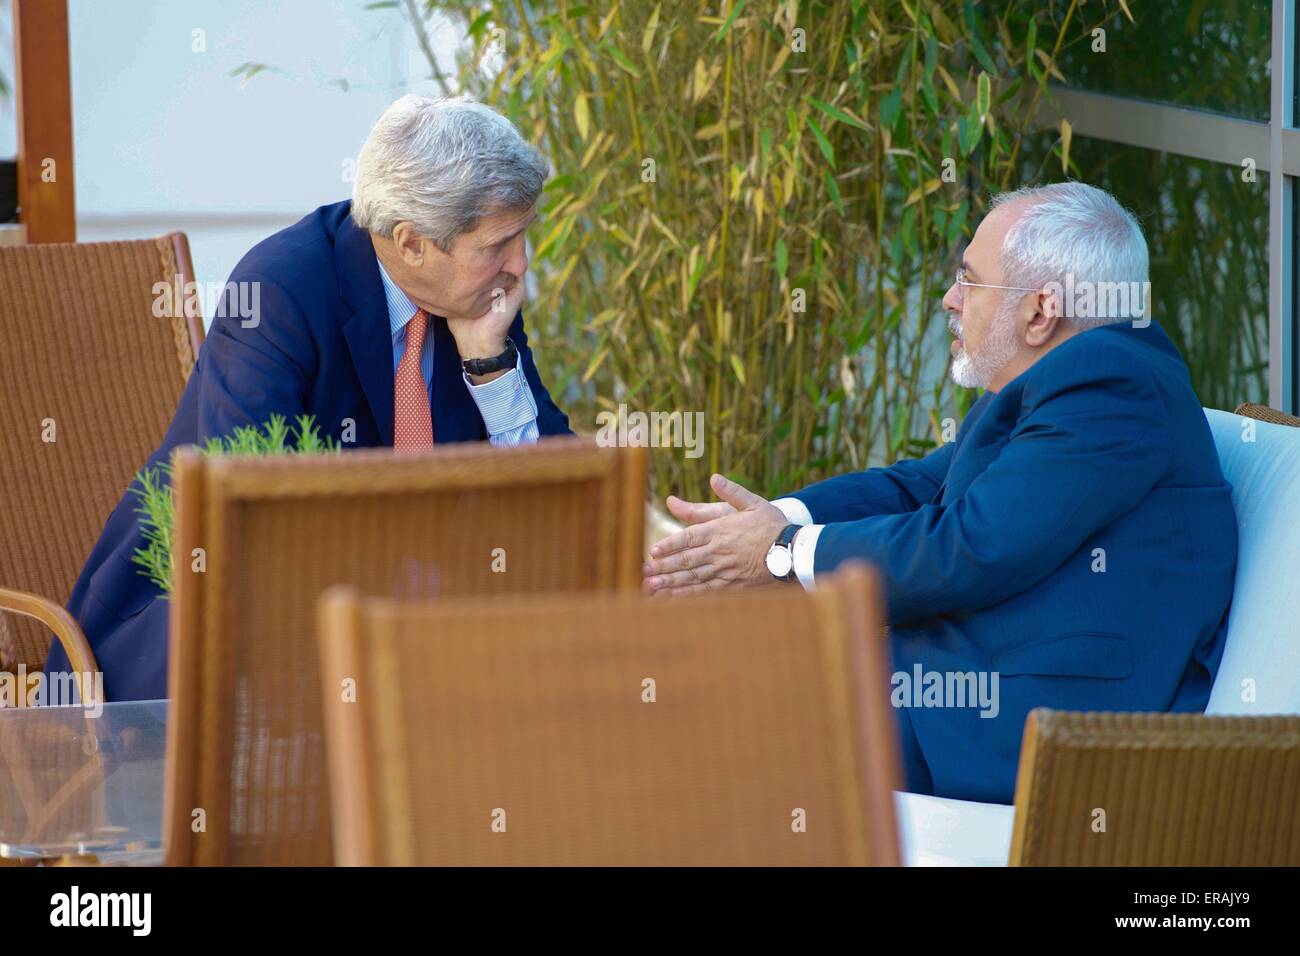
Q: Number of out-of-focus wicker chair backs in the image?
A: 3